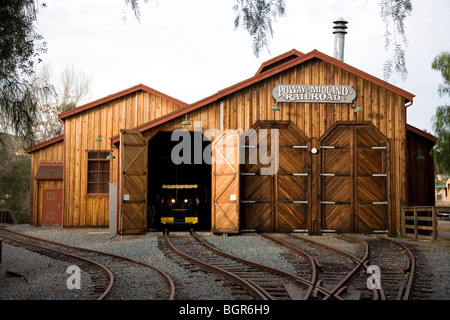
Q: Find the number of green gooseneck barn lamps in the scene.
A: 6